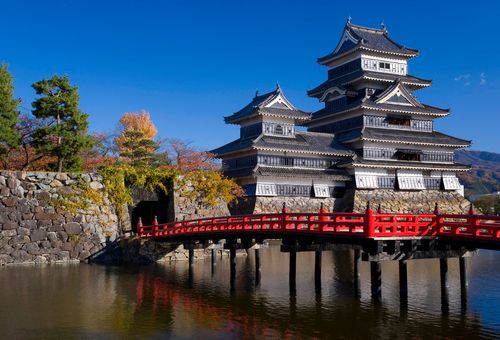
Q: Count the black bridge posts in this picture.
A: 11